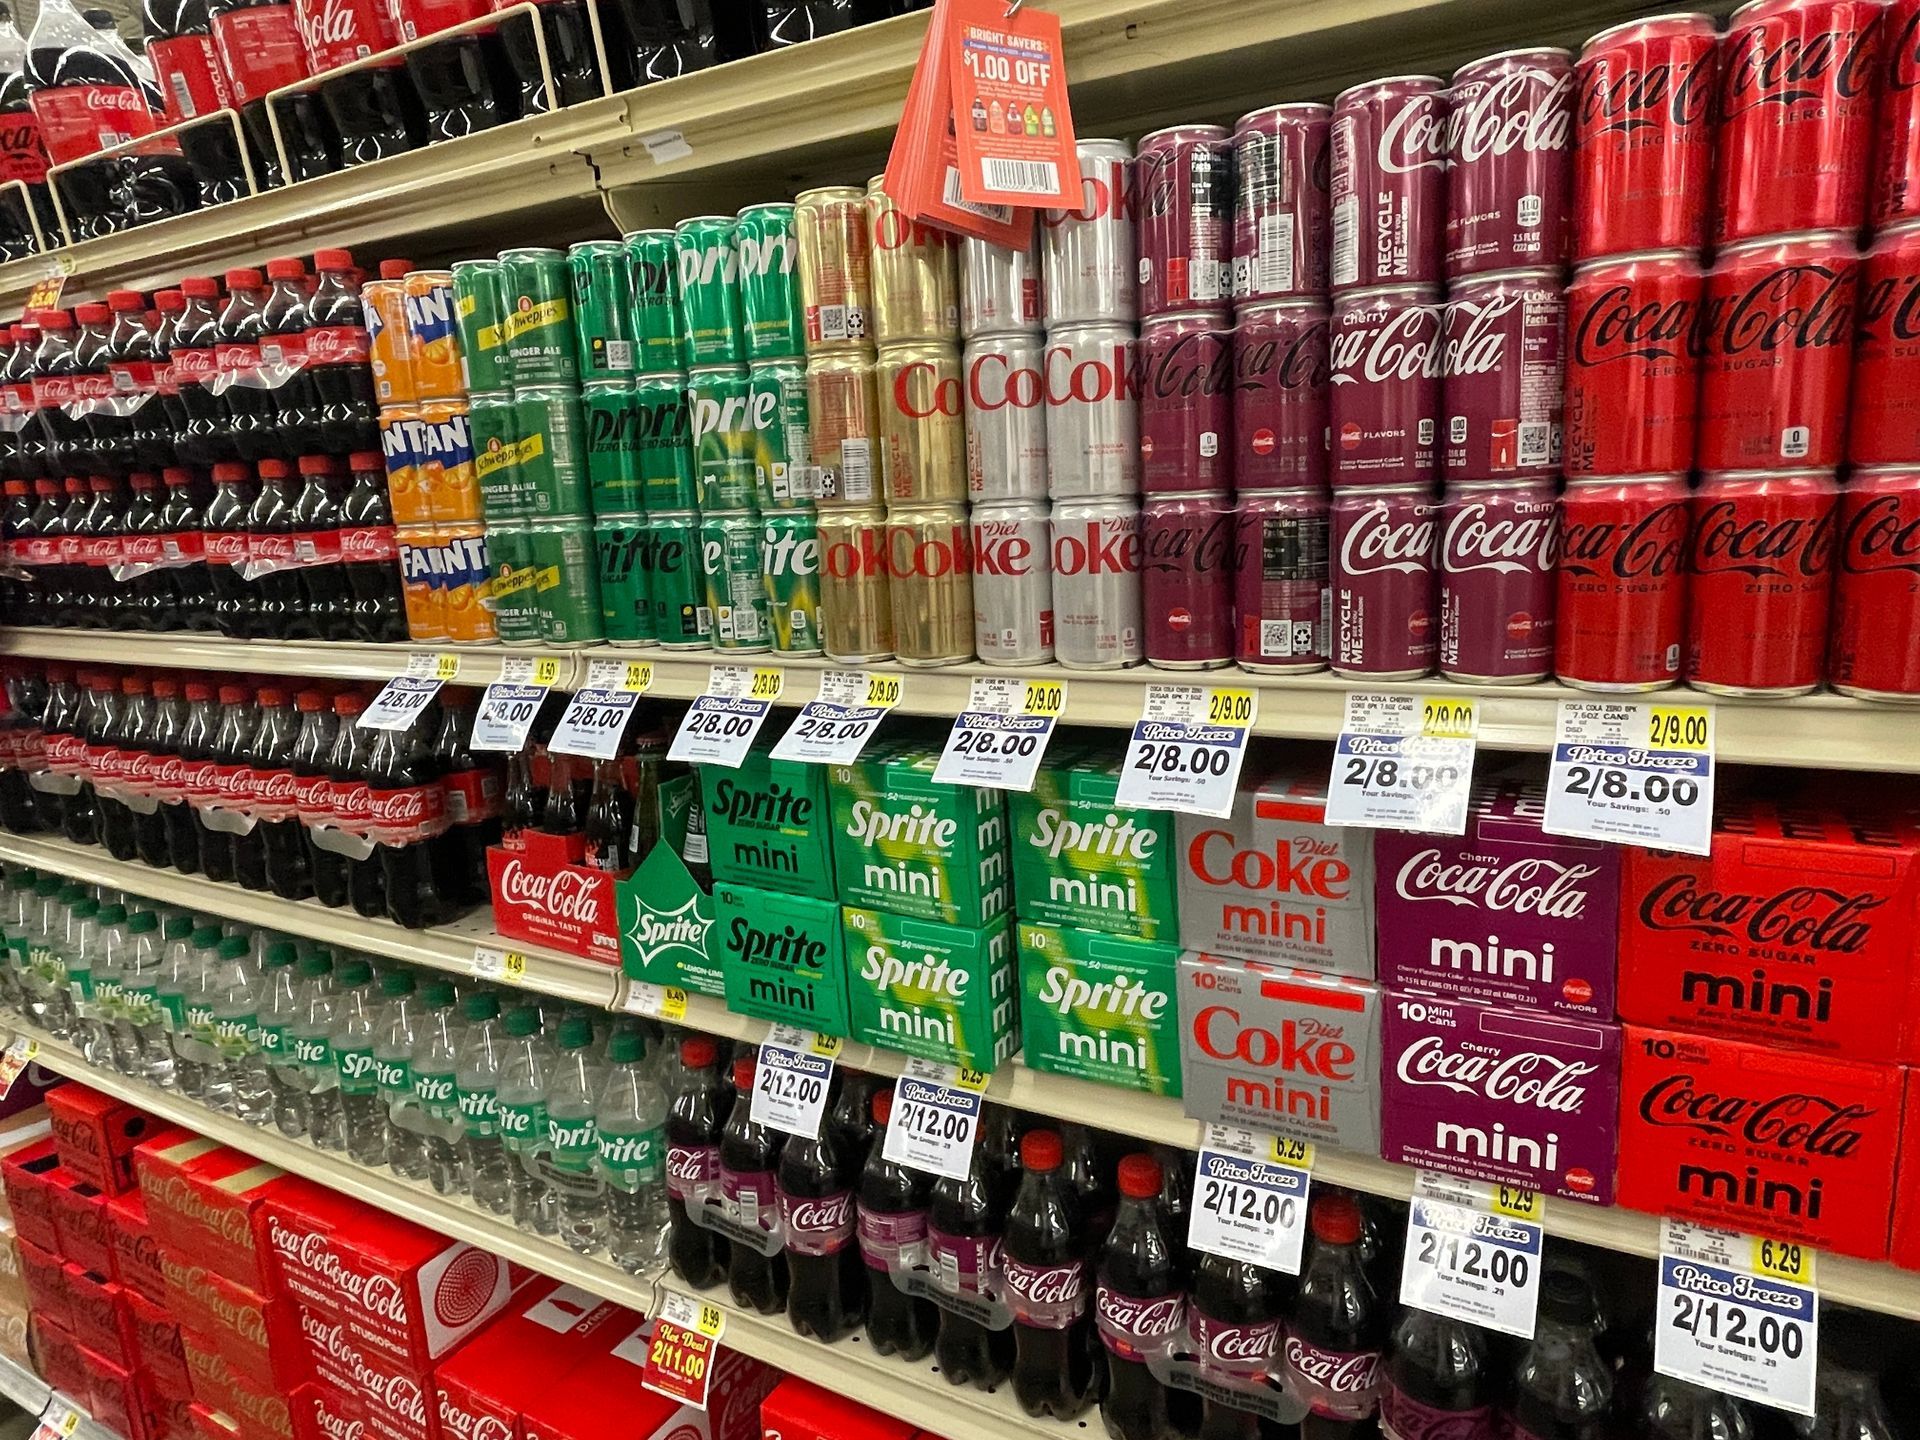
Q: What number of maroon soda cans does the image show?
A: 12